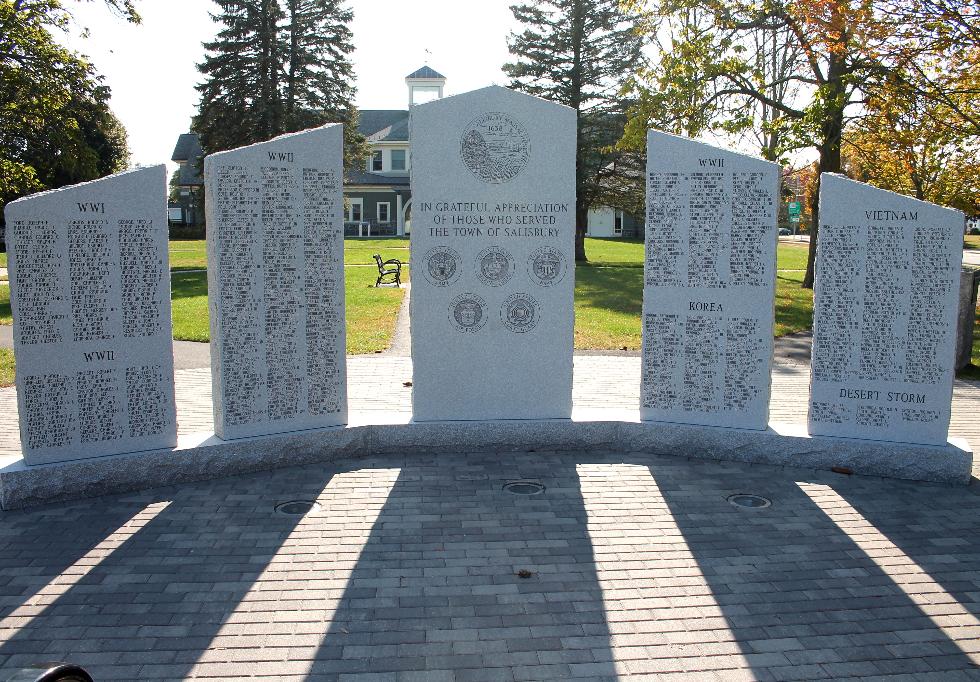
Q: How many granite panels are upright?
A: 5